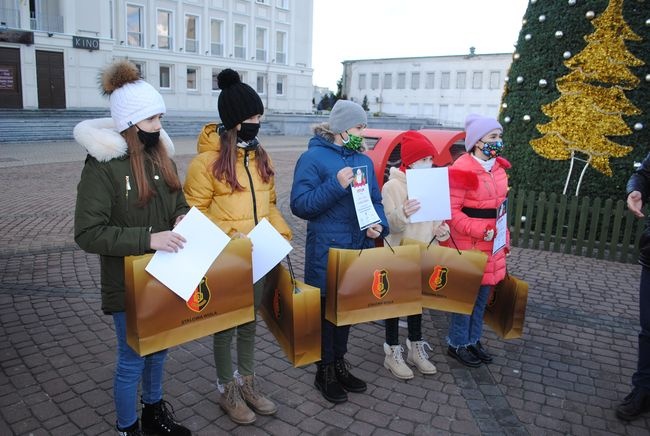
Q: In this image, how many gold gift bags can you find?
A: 5